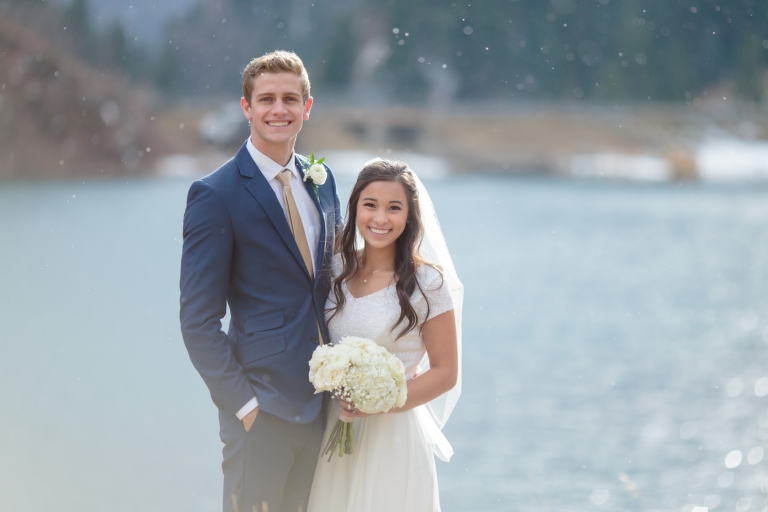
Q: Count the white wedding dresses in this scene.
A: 1